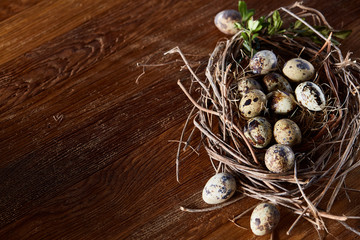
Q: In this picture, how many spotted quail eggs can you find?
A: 13